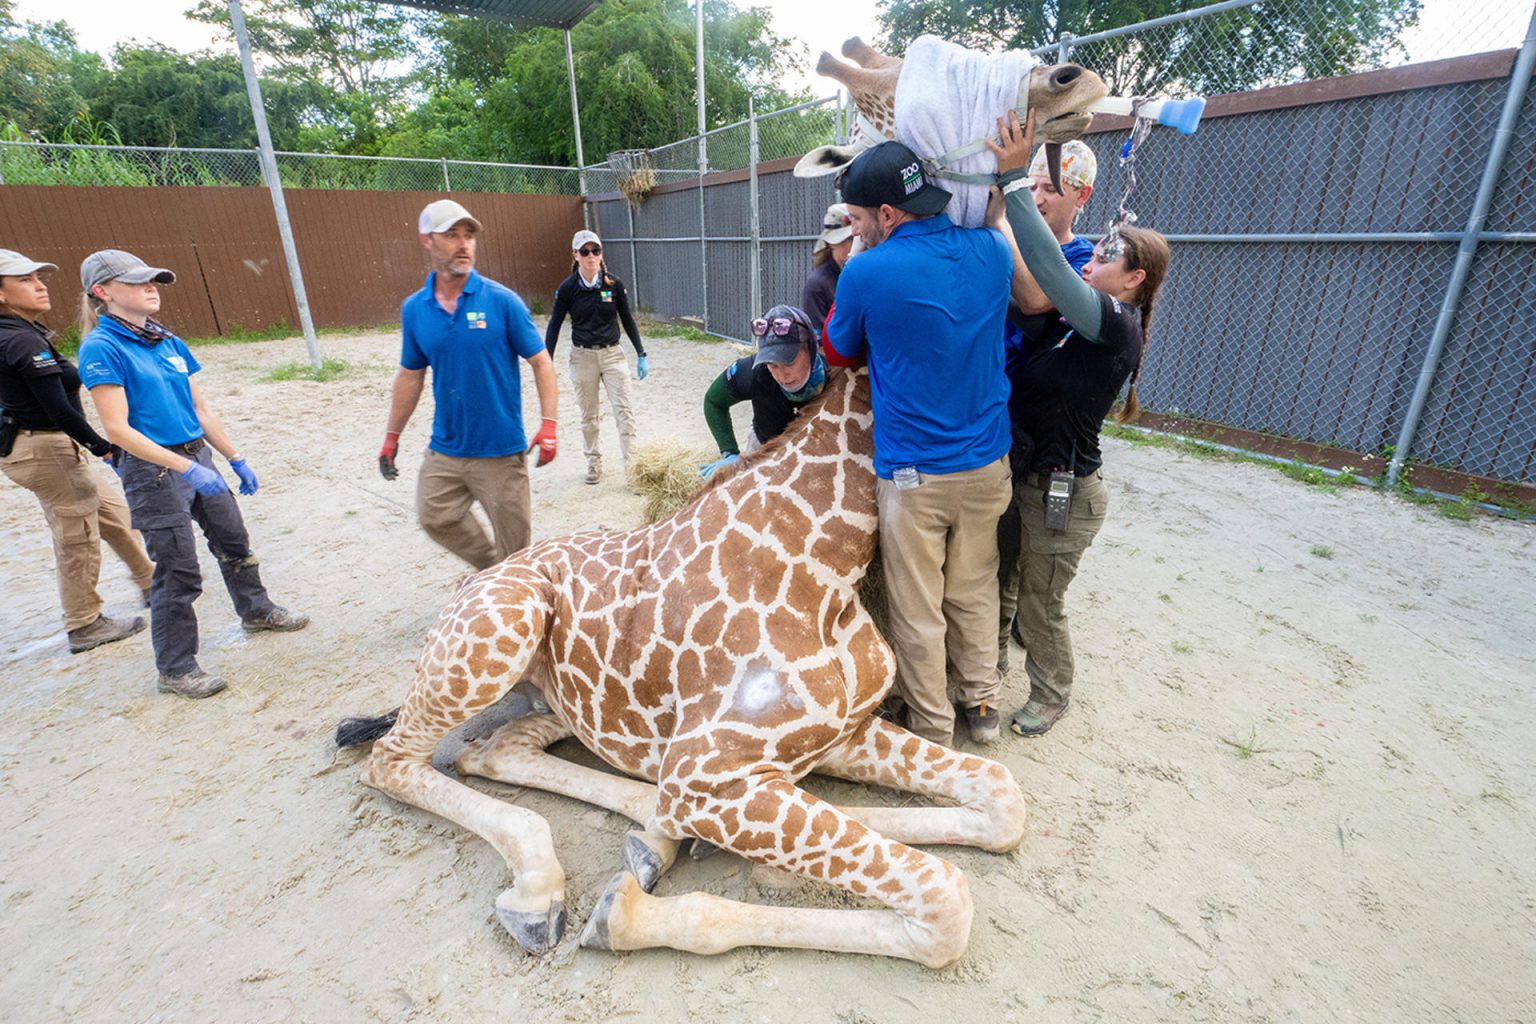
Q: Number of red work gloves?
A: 2